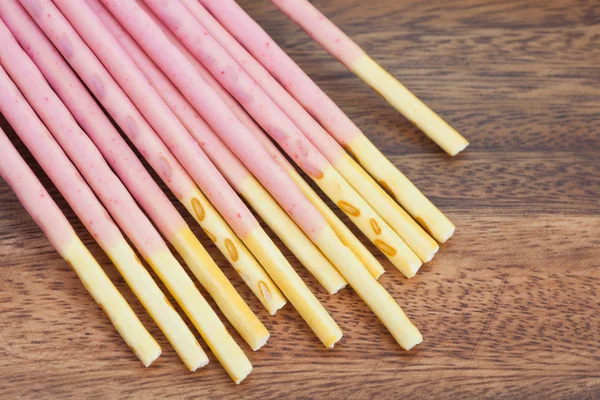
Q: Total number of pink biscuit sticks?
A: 13